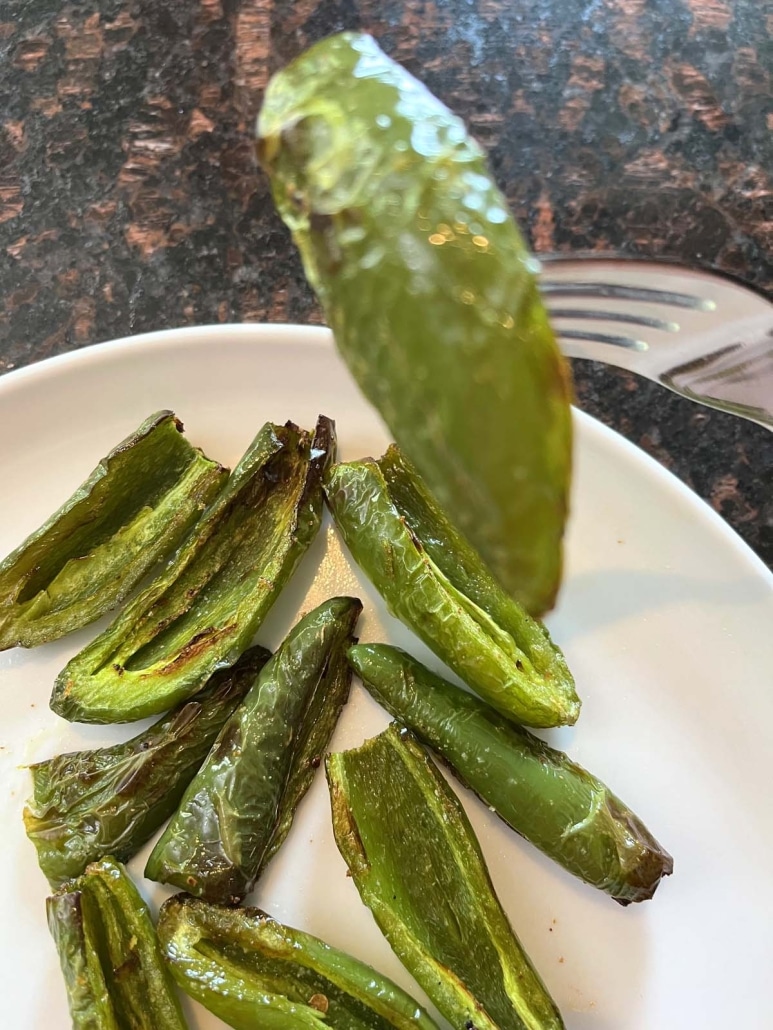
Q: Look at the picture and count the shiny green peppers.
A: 10